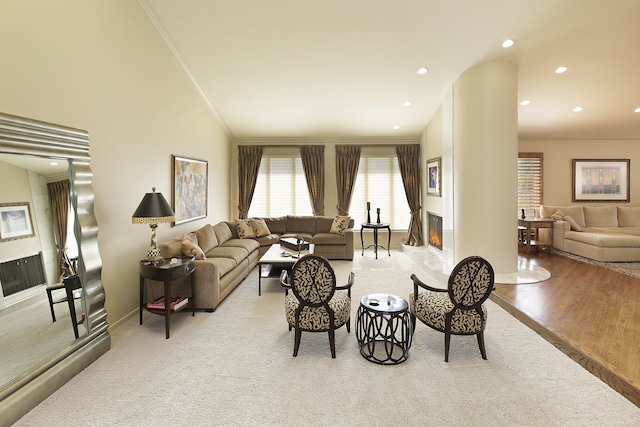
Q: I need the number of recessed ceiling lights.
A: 8